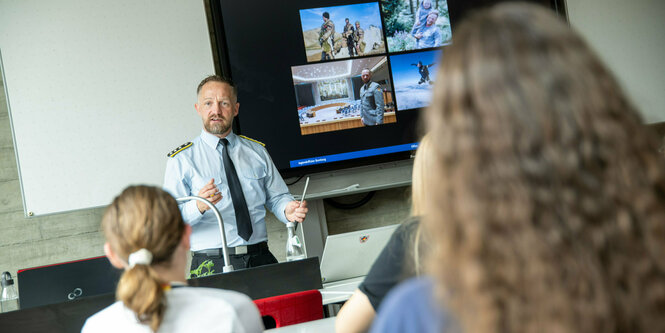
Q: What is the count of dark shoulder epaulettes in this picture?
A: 2